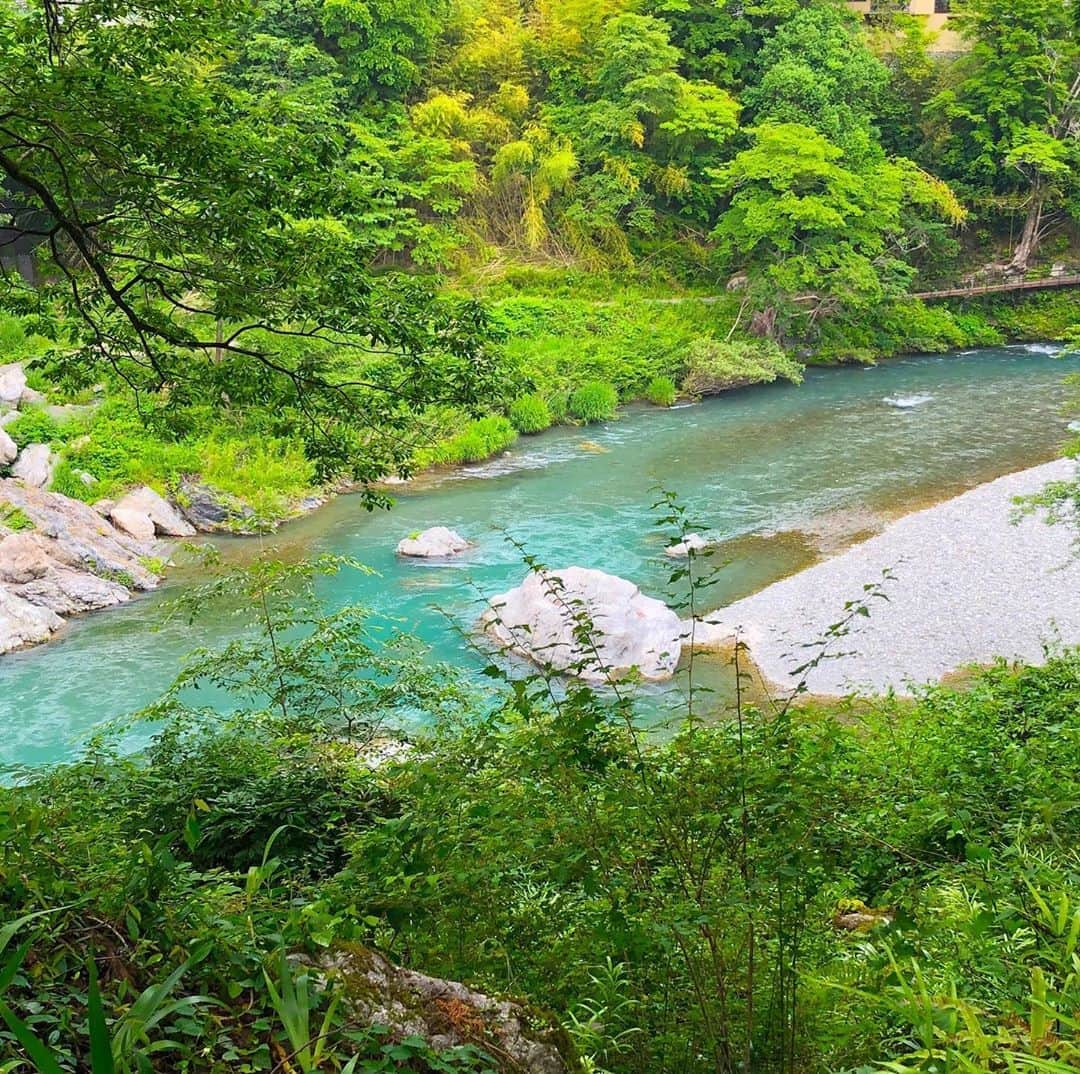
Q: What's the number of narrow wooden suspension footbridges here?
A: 1